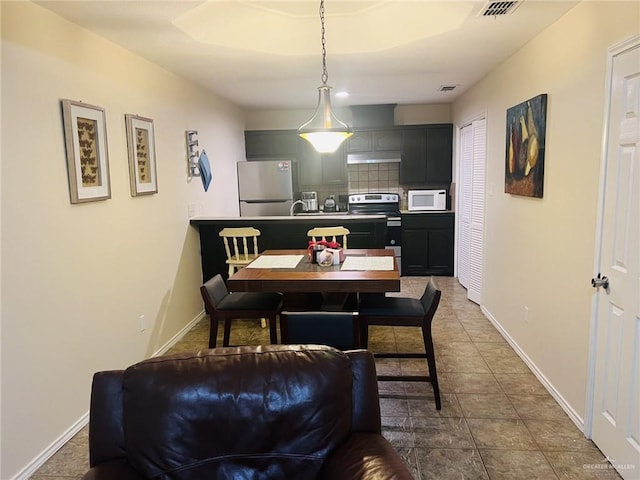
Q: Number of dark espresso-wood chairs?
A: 3